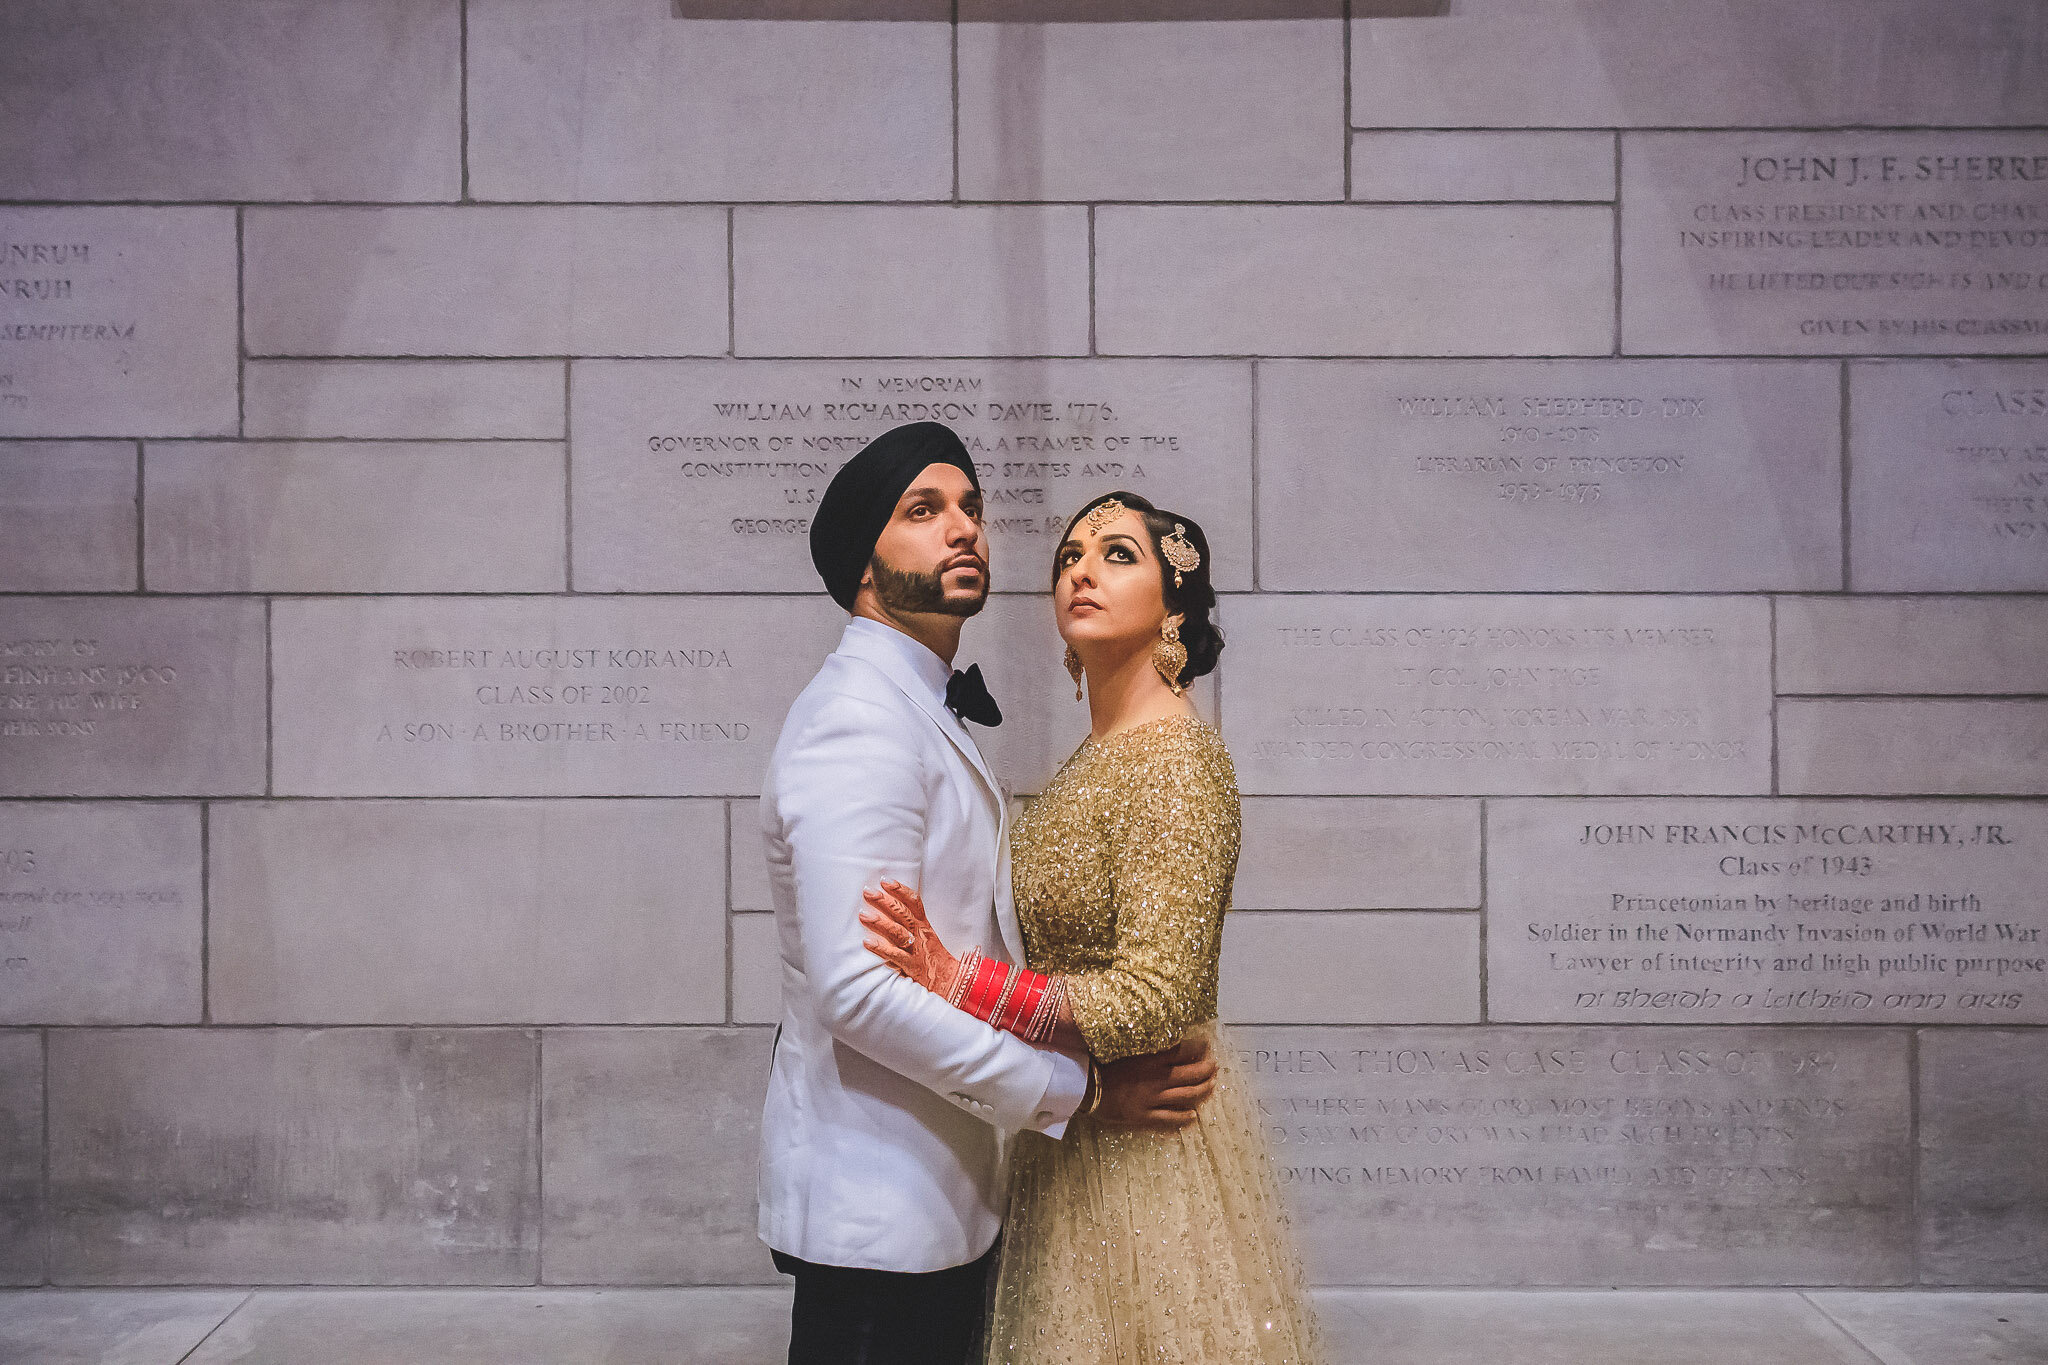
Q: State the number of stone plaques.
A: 11